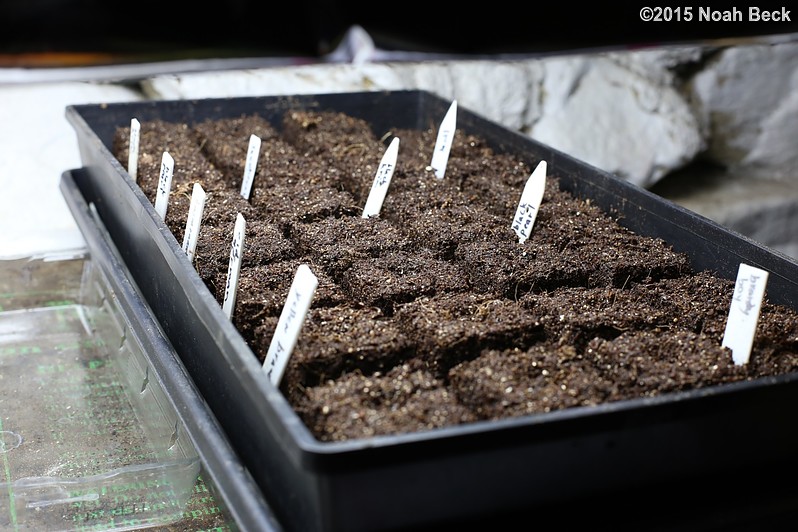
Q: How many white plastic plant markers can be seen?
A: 10